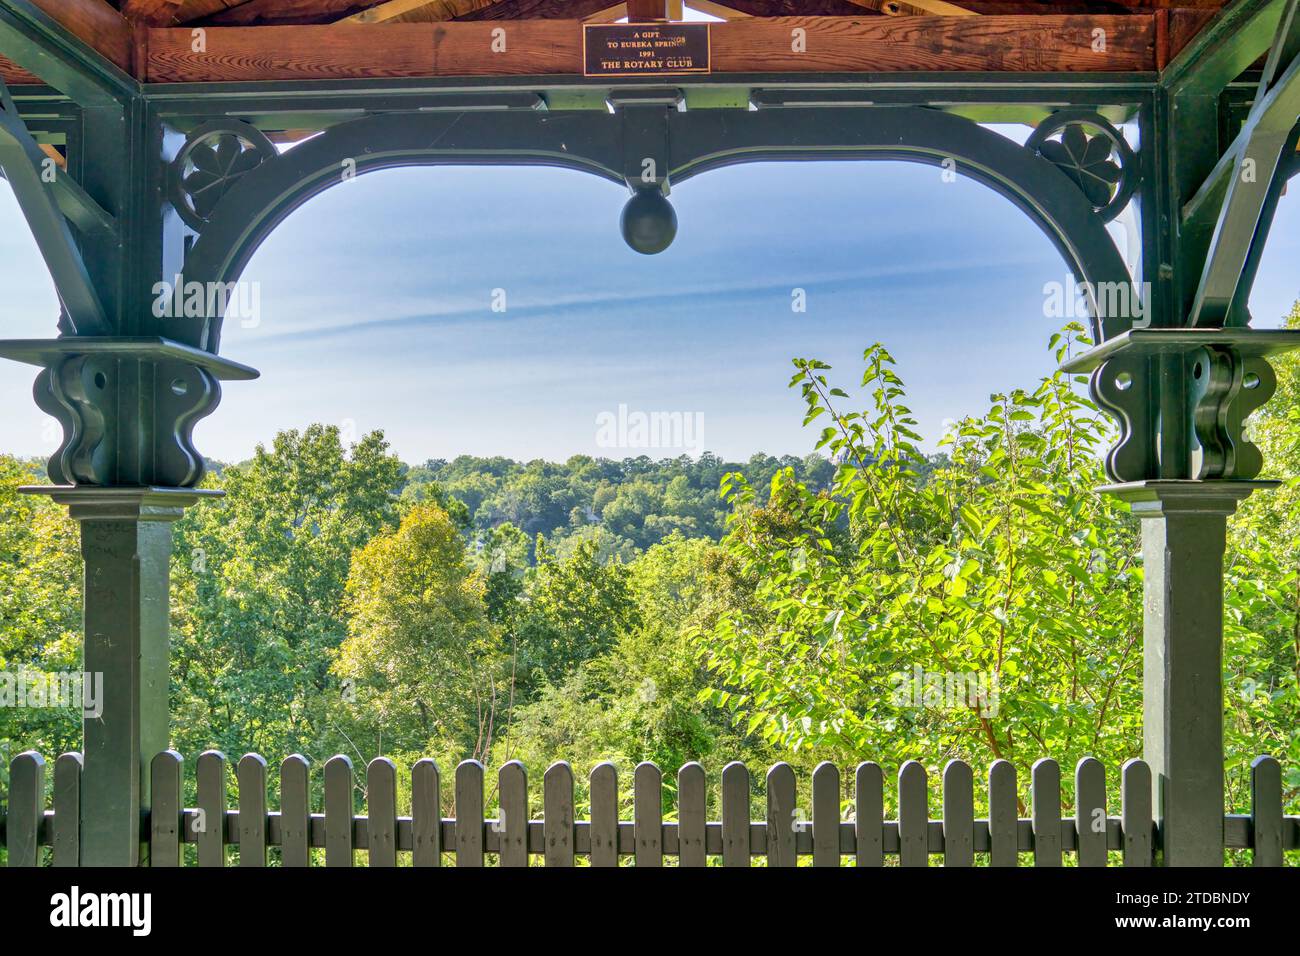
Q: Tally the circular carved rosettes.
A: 2